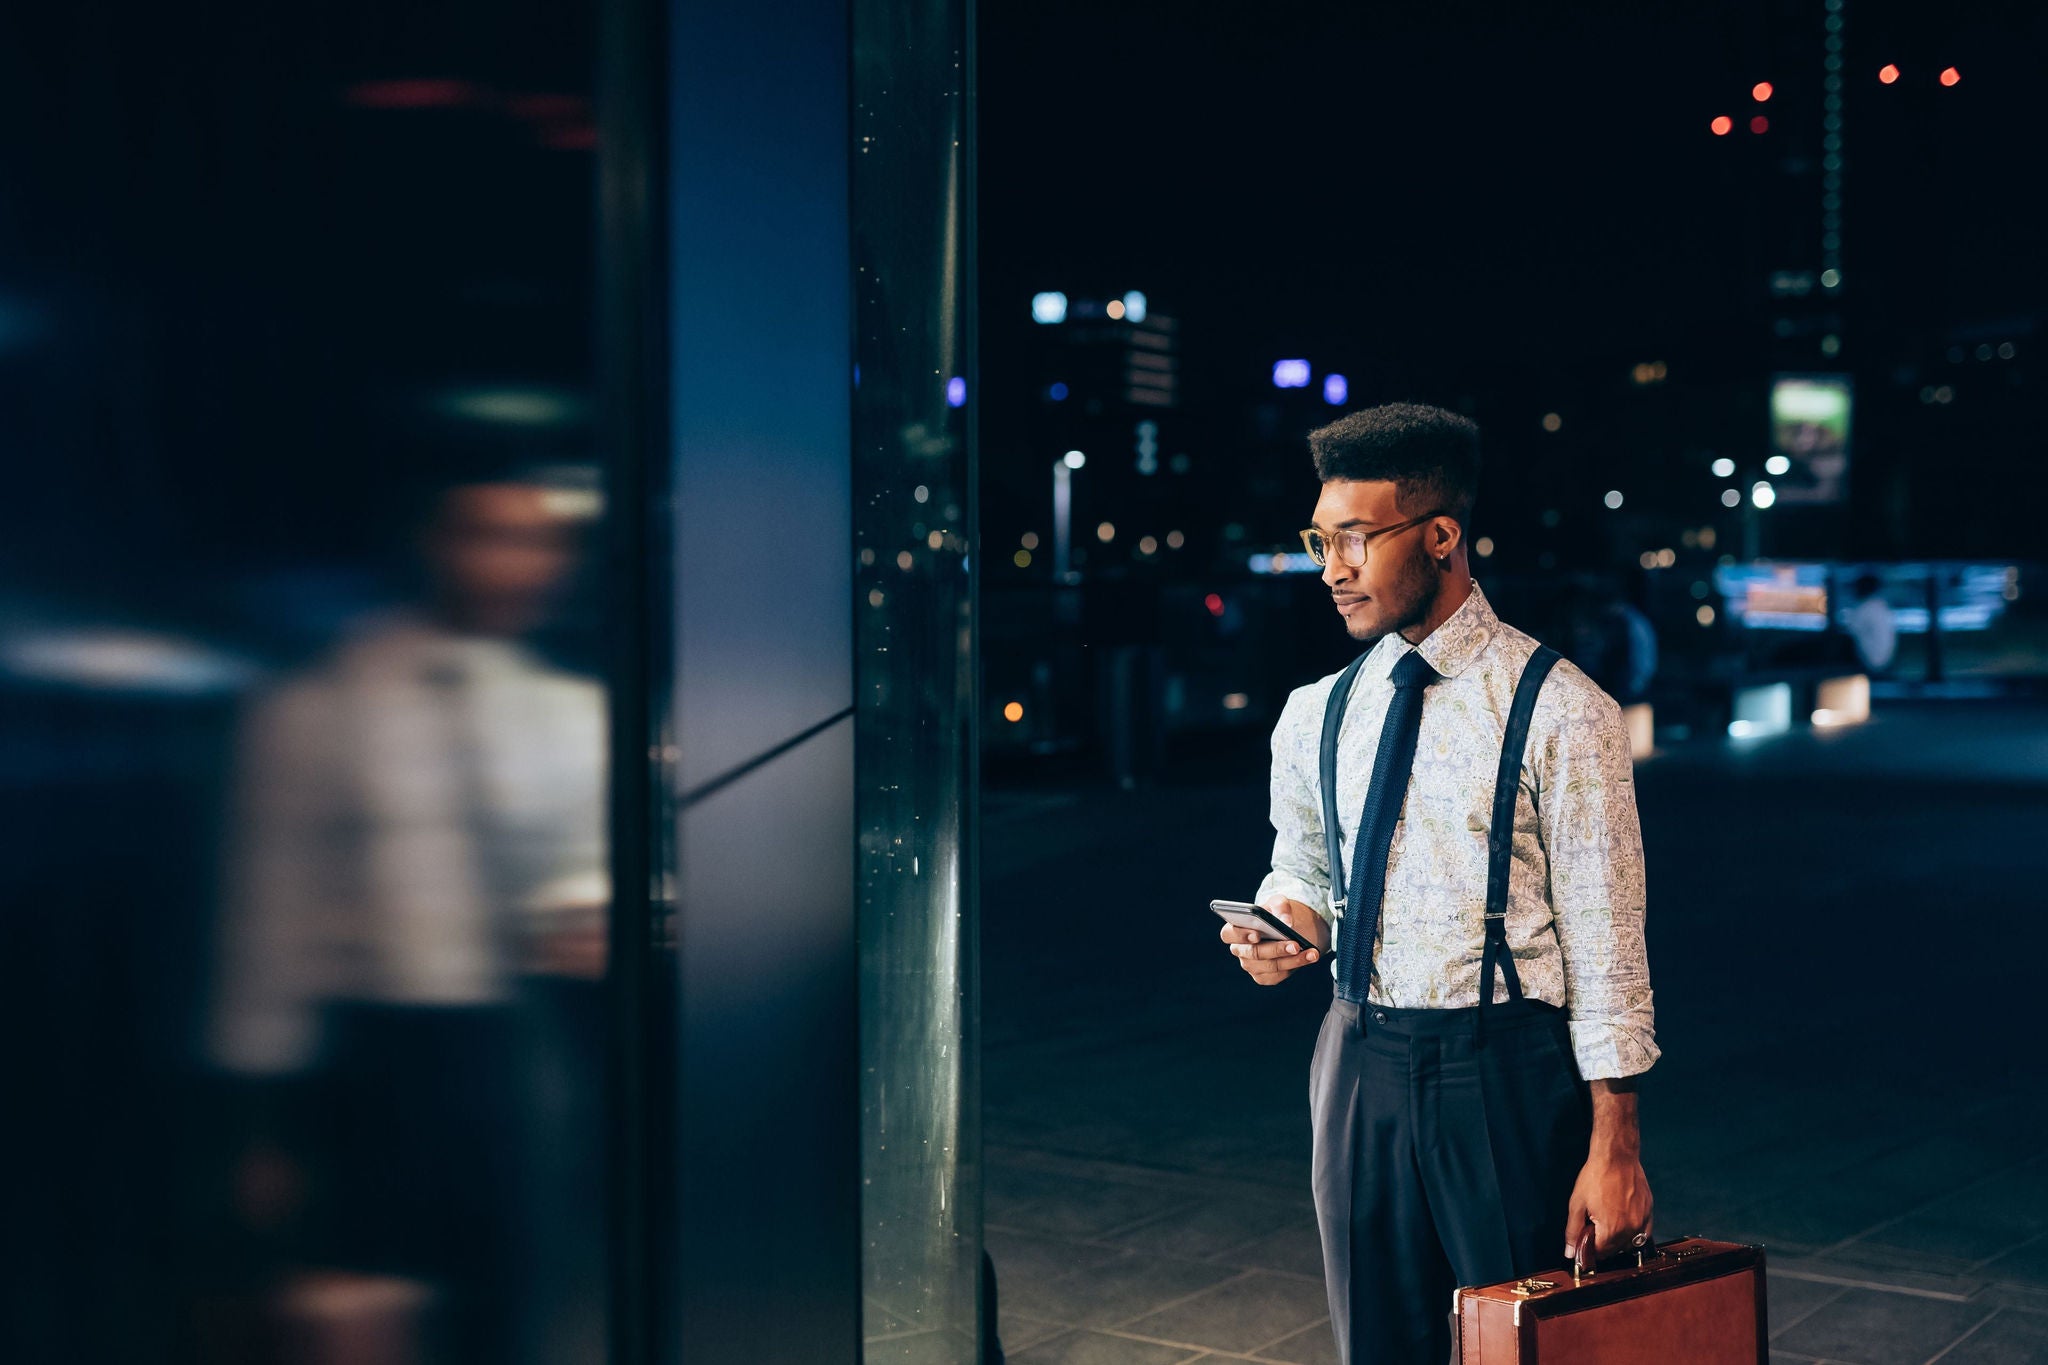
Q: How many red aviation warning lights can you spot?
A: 5